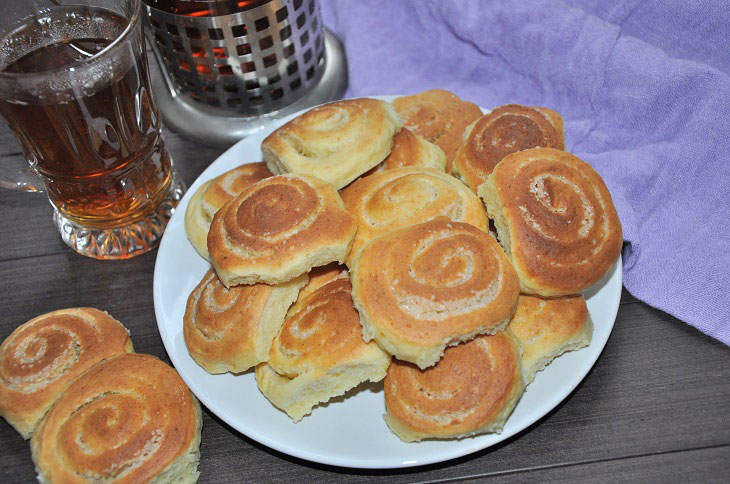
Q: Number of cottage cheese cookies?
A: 15